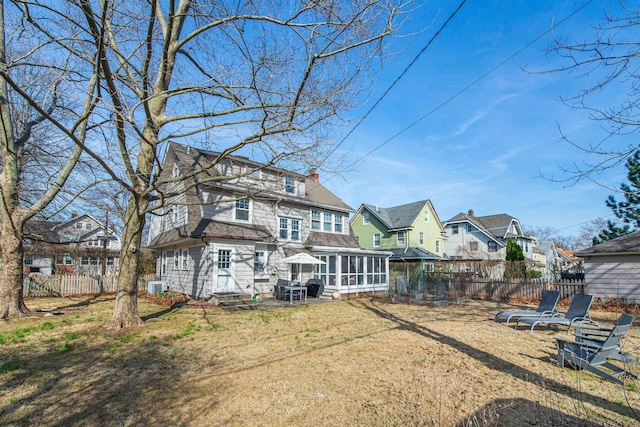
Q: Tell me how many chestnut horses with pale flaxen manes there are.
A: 0